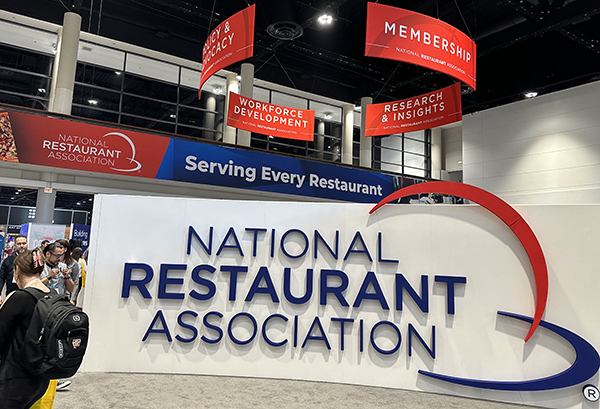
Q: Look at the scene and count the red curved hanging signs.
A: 4